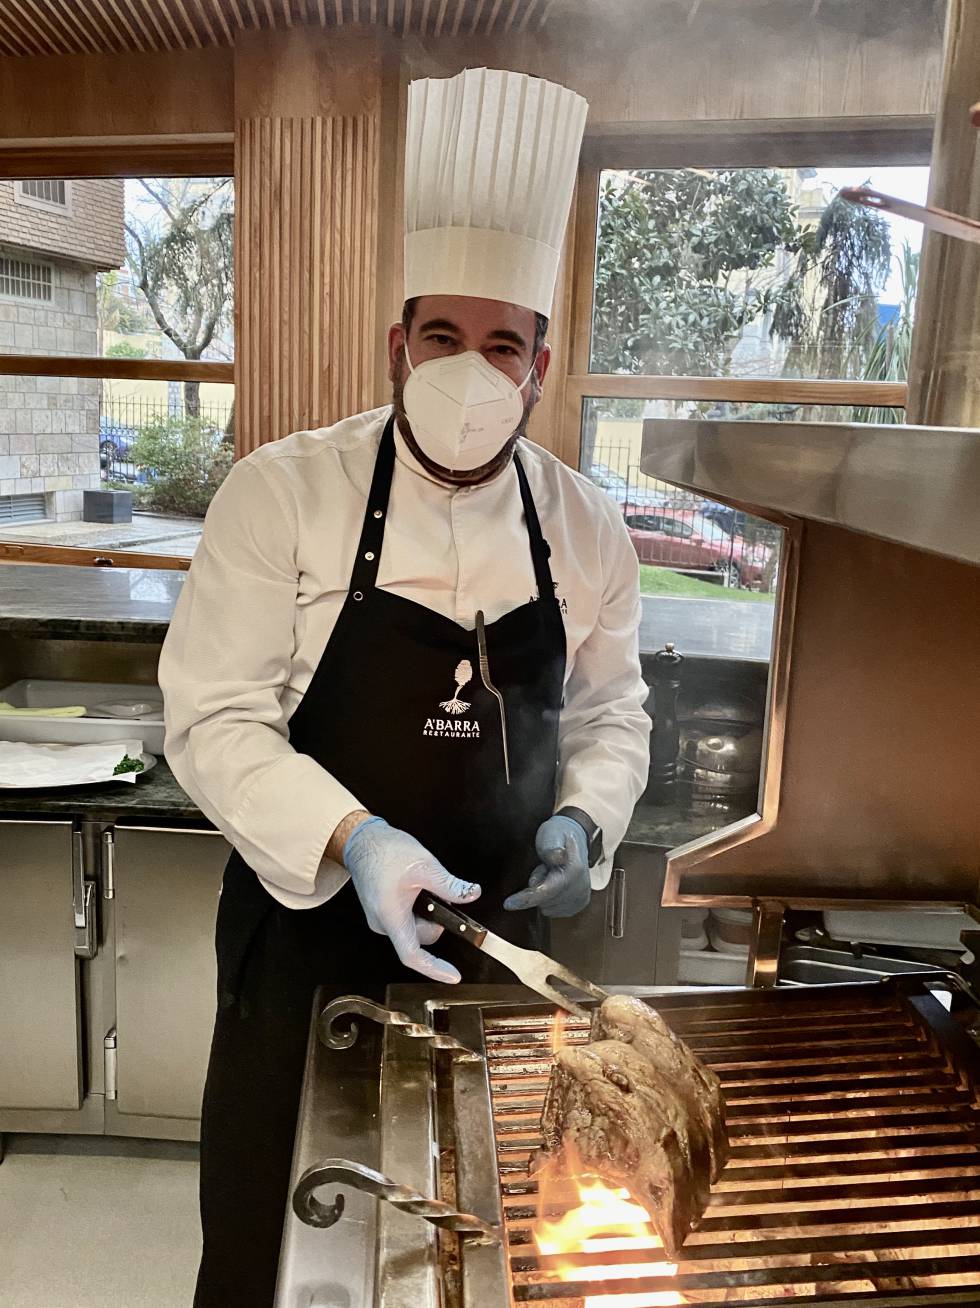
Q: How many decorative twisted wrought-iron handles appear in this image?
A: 2